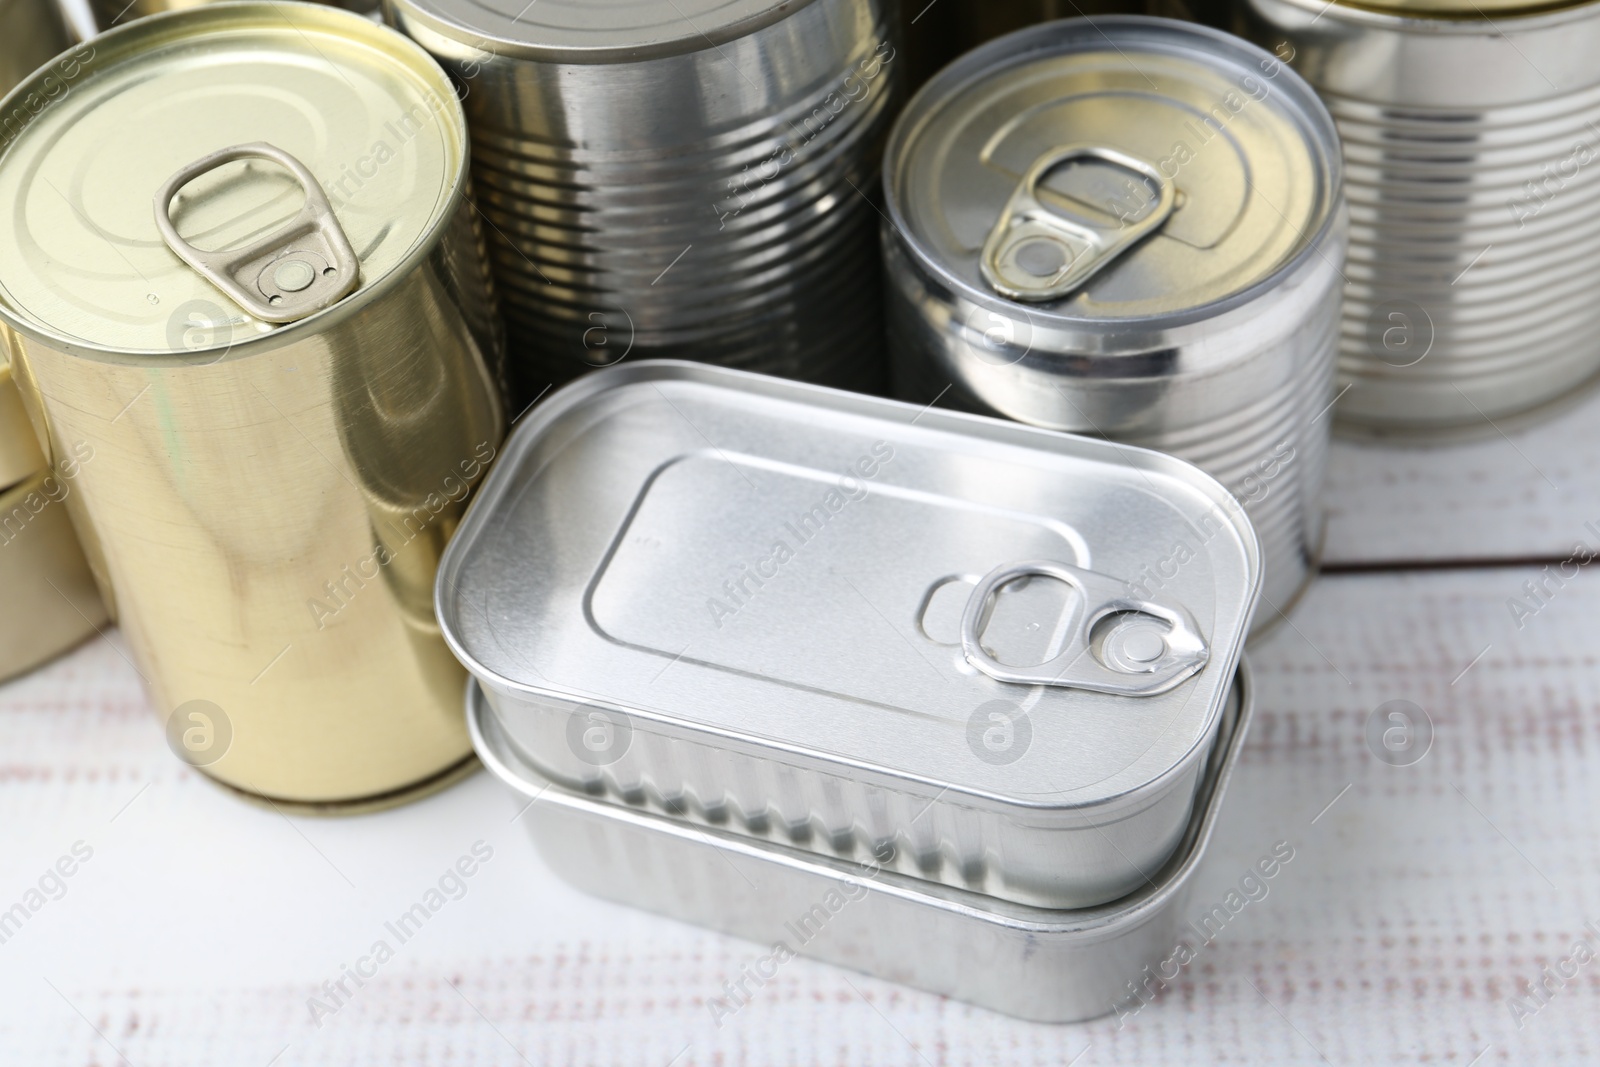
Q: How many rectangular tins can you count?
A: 2